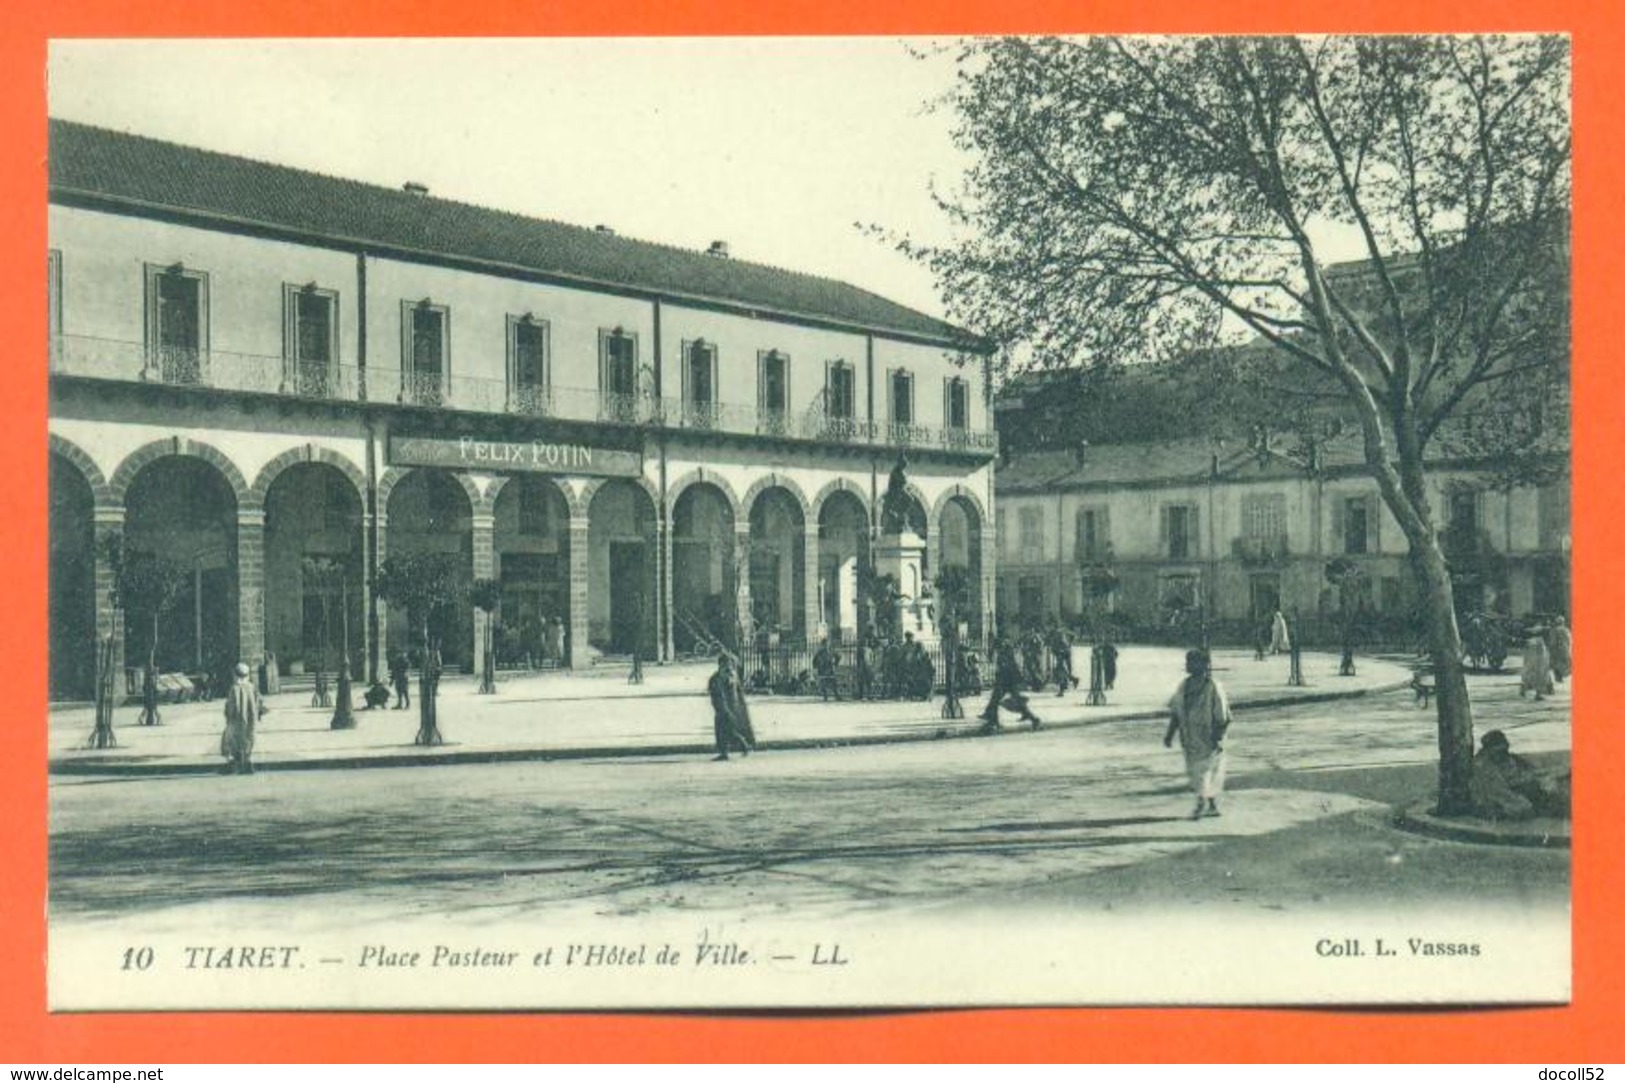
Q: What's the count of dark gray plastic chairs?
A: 0